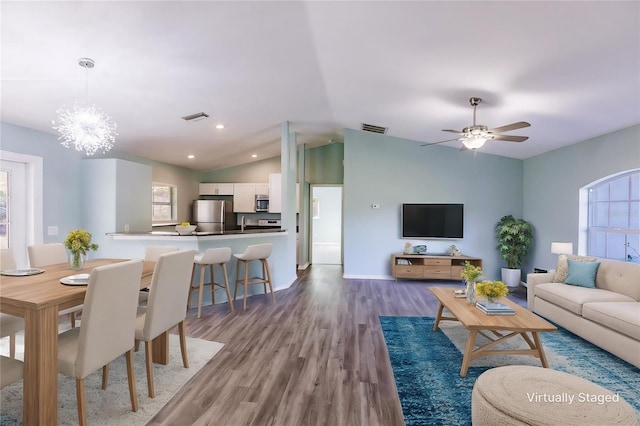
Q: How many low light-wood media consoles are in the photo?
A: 1